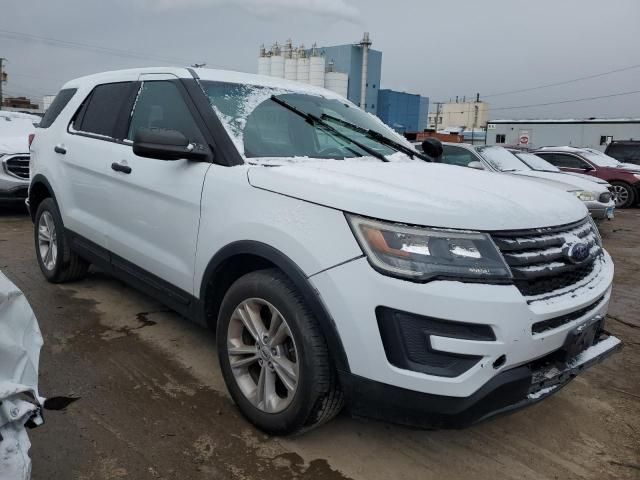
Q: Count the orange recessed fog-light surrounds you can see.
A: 0